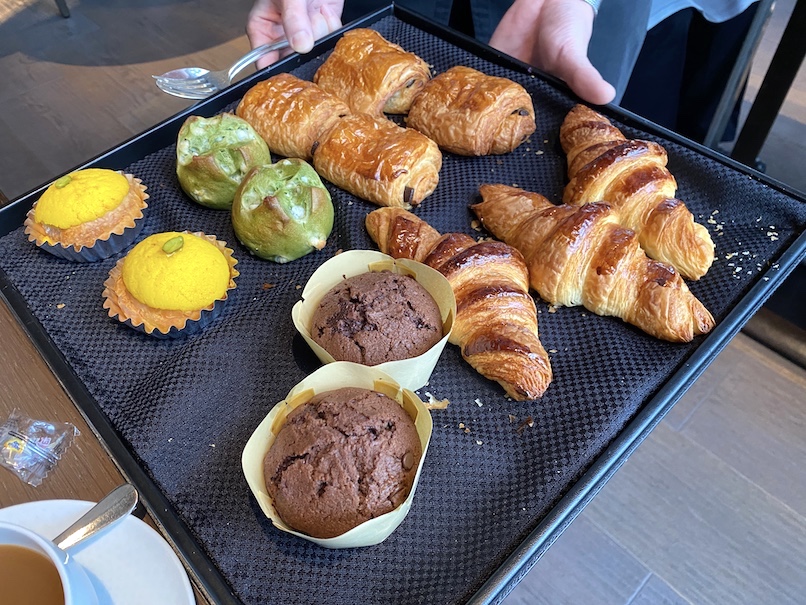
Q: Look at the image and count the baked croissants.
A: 3